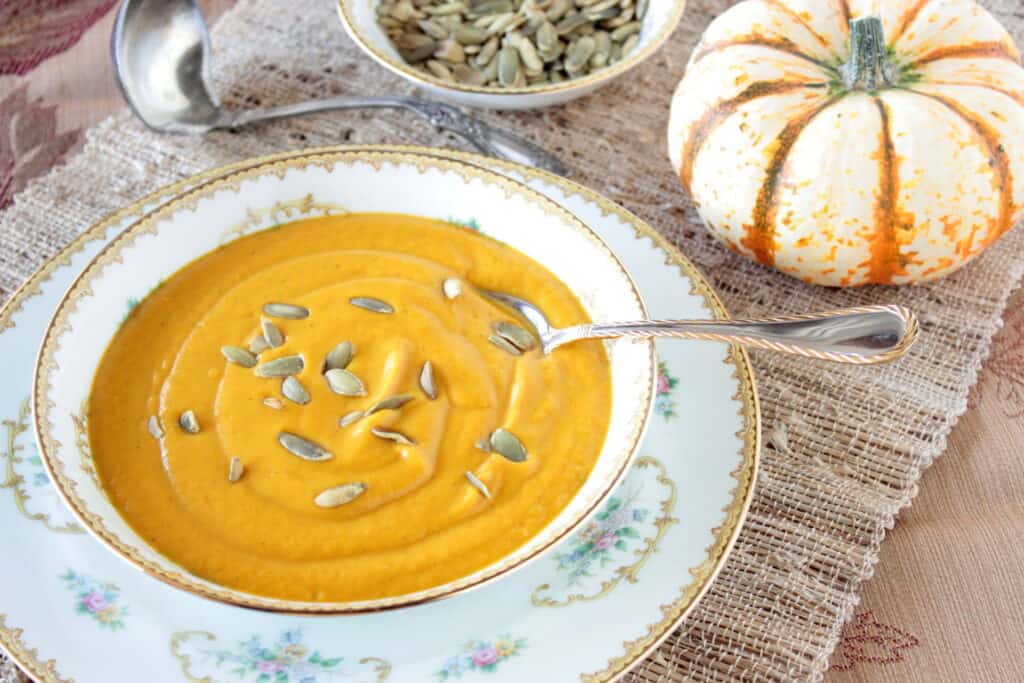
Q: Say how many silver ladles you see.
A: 1